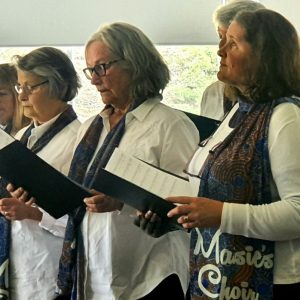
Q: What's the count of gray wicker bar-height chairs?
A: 0